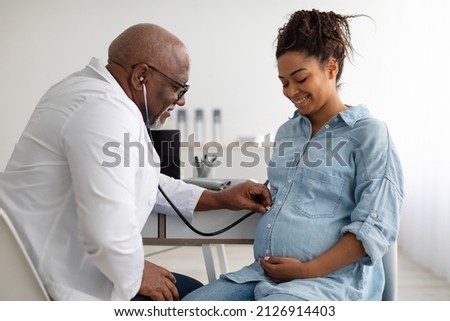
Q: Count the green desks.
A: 0